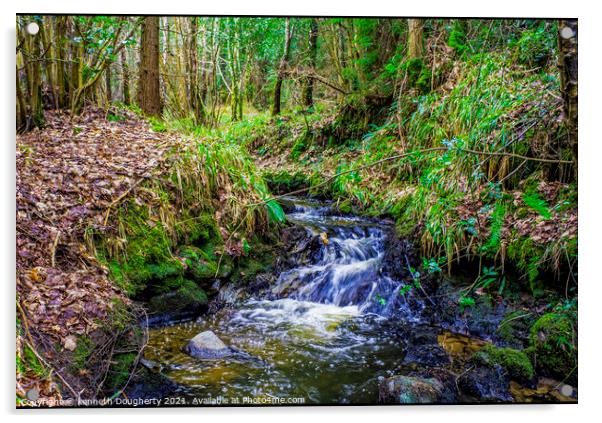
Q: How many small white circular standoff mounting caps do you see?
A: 4